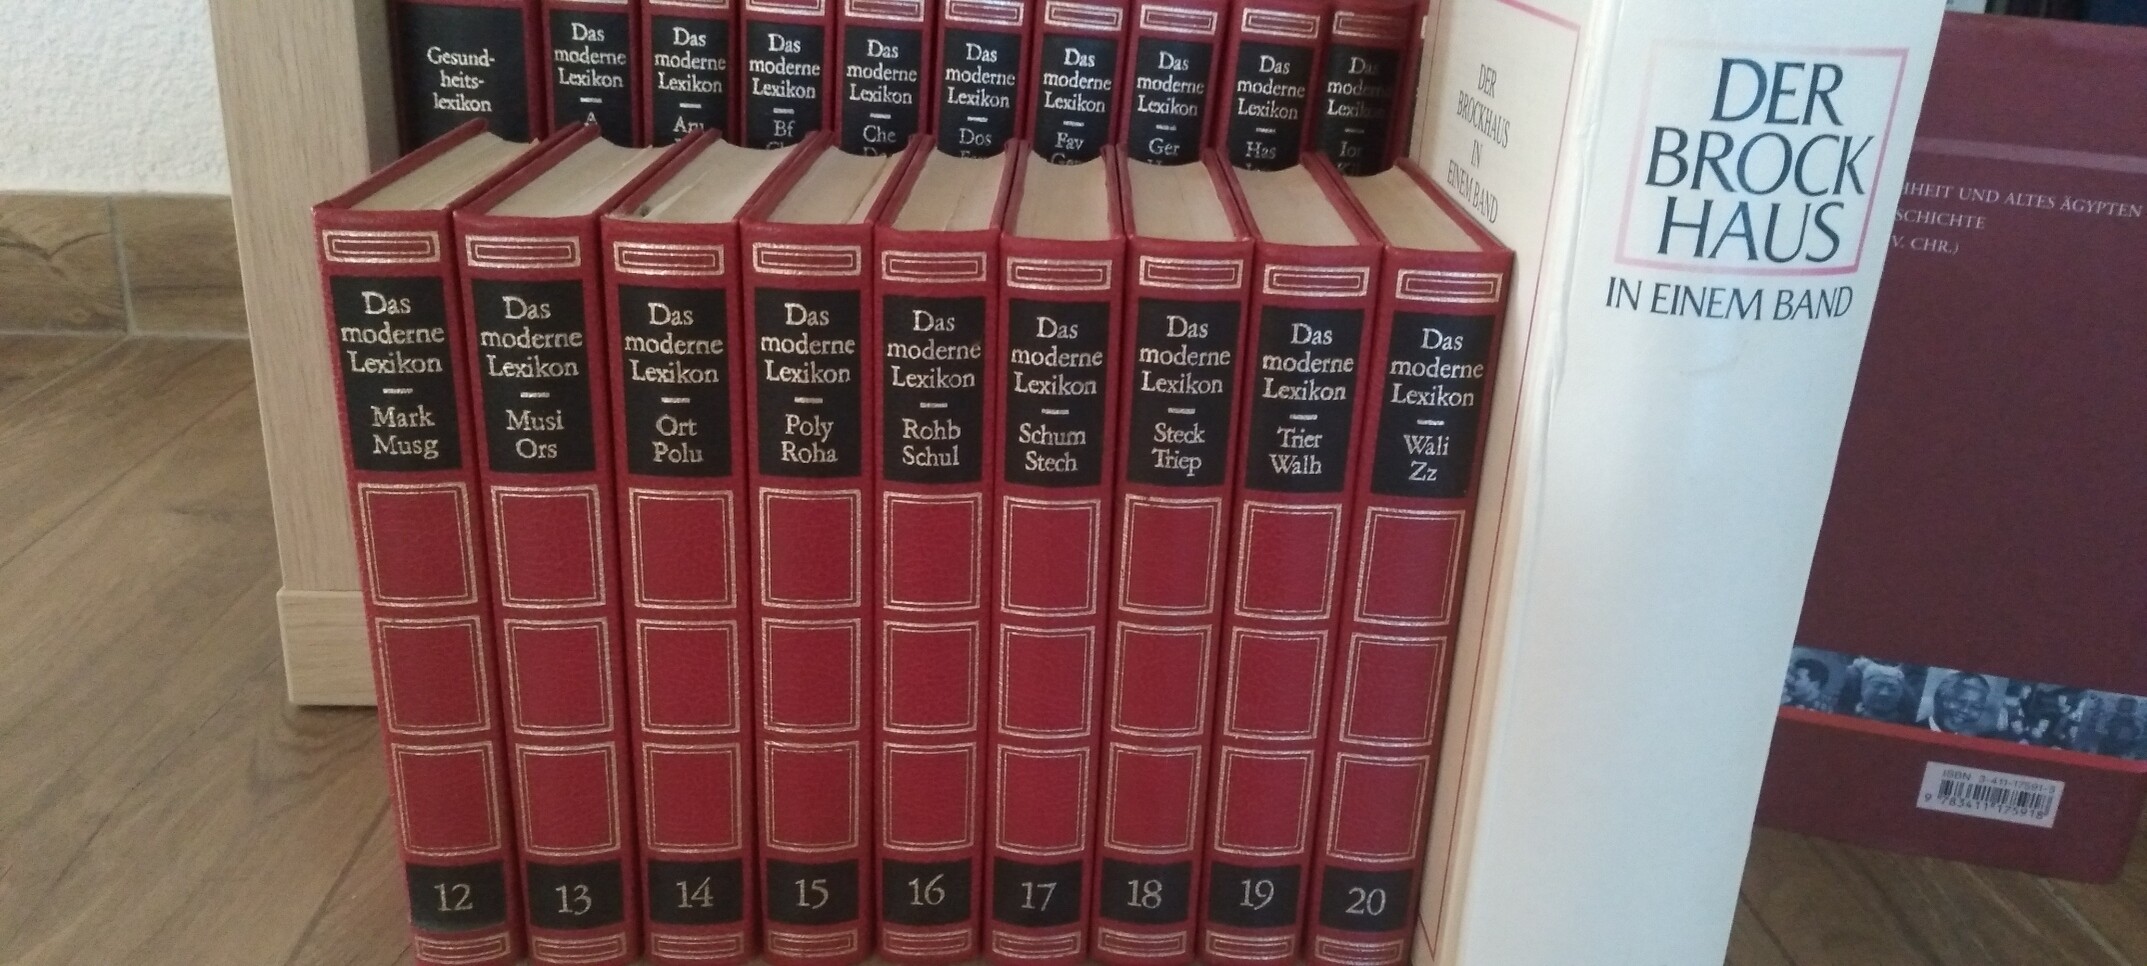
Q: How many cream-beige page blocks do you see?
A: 9